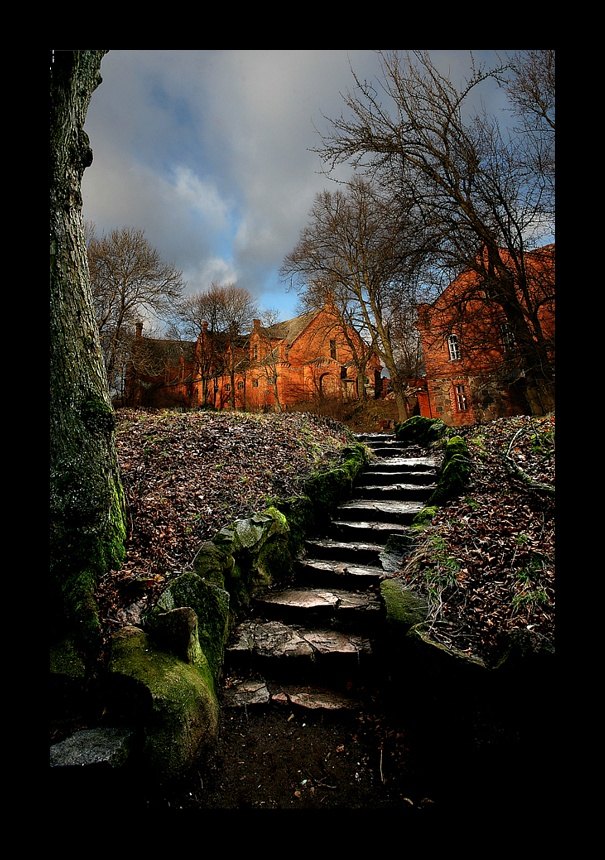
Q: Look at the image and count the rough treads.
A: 13